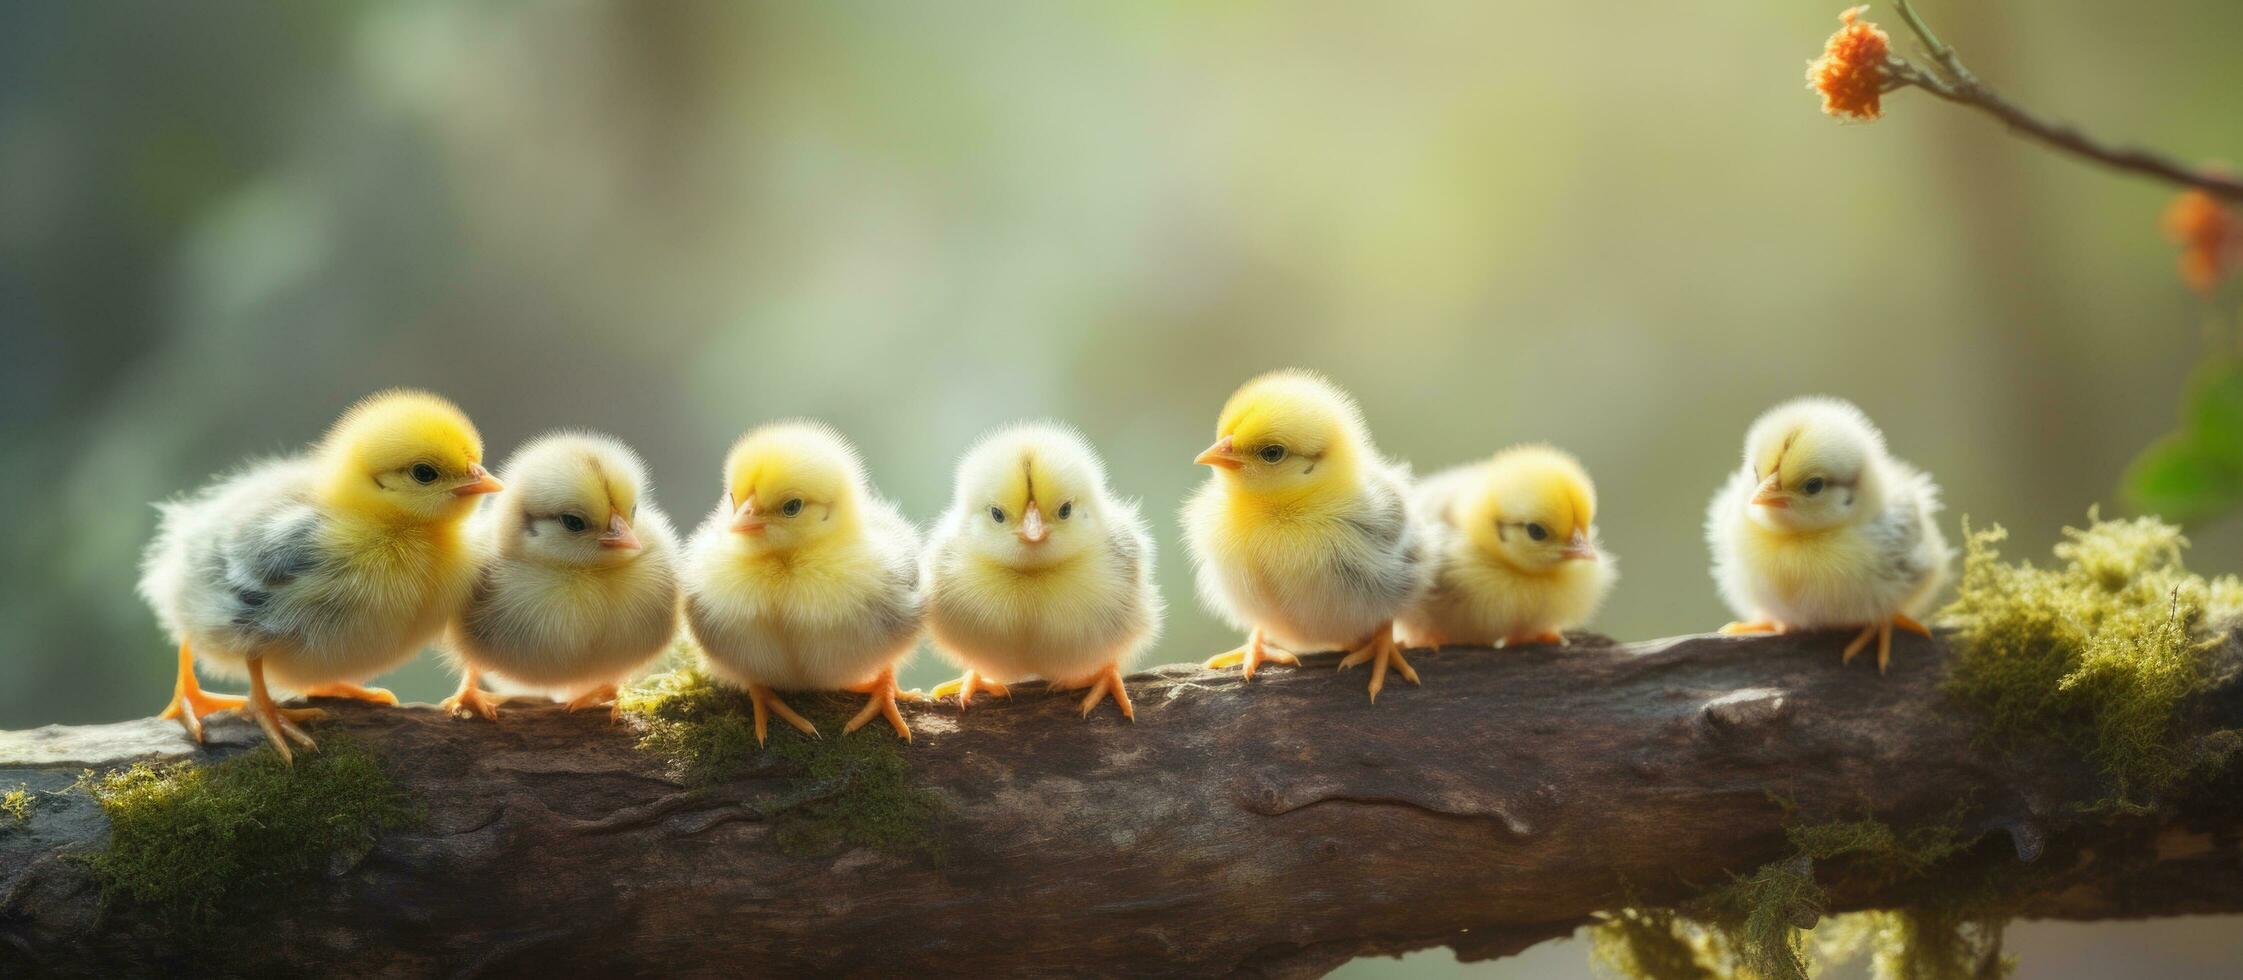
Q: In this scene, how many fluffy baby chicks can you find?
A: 7